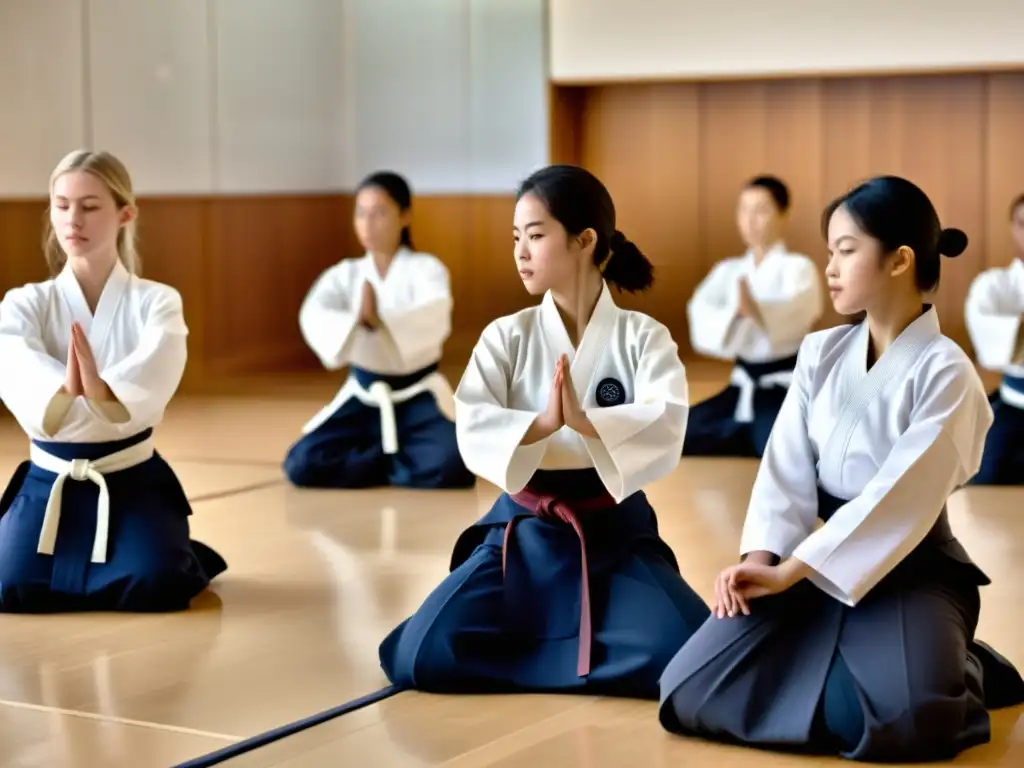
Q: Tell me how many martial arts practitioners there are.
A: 6